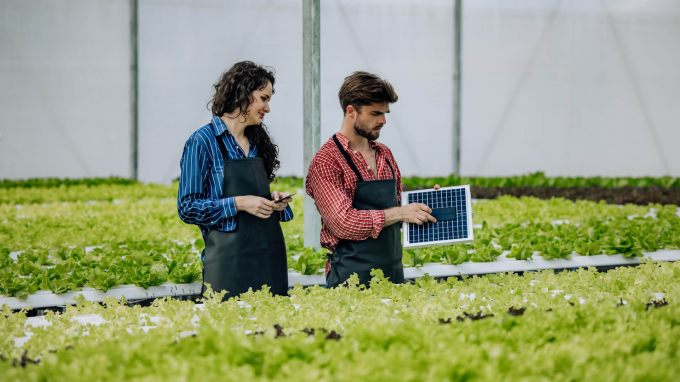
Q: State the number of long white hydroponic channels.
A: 1